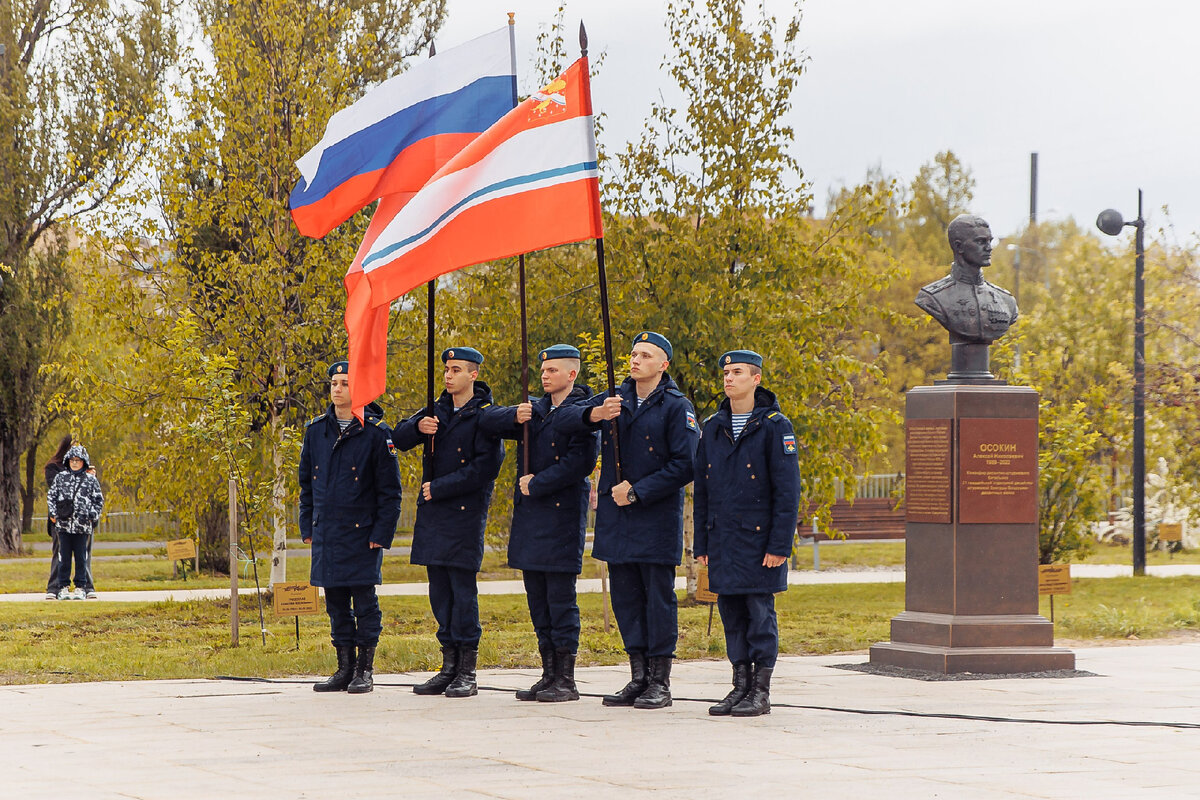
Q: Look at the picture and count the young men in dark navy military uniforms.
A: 5